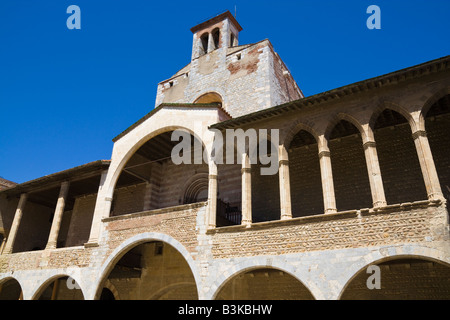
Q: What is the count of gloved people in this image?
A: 0